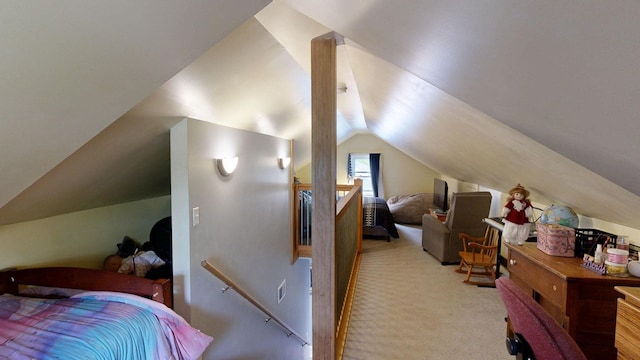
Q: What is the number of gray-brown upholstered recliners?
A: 1